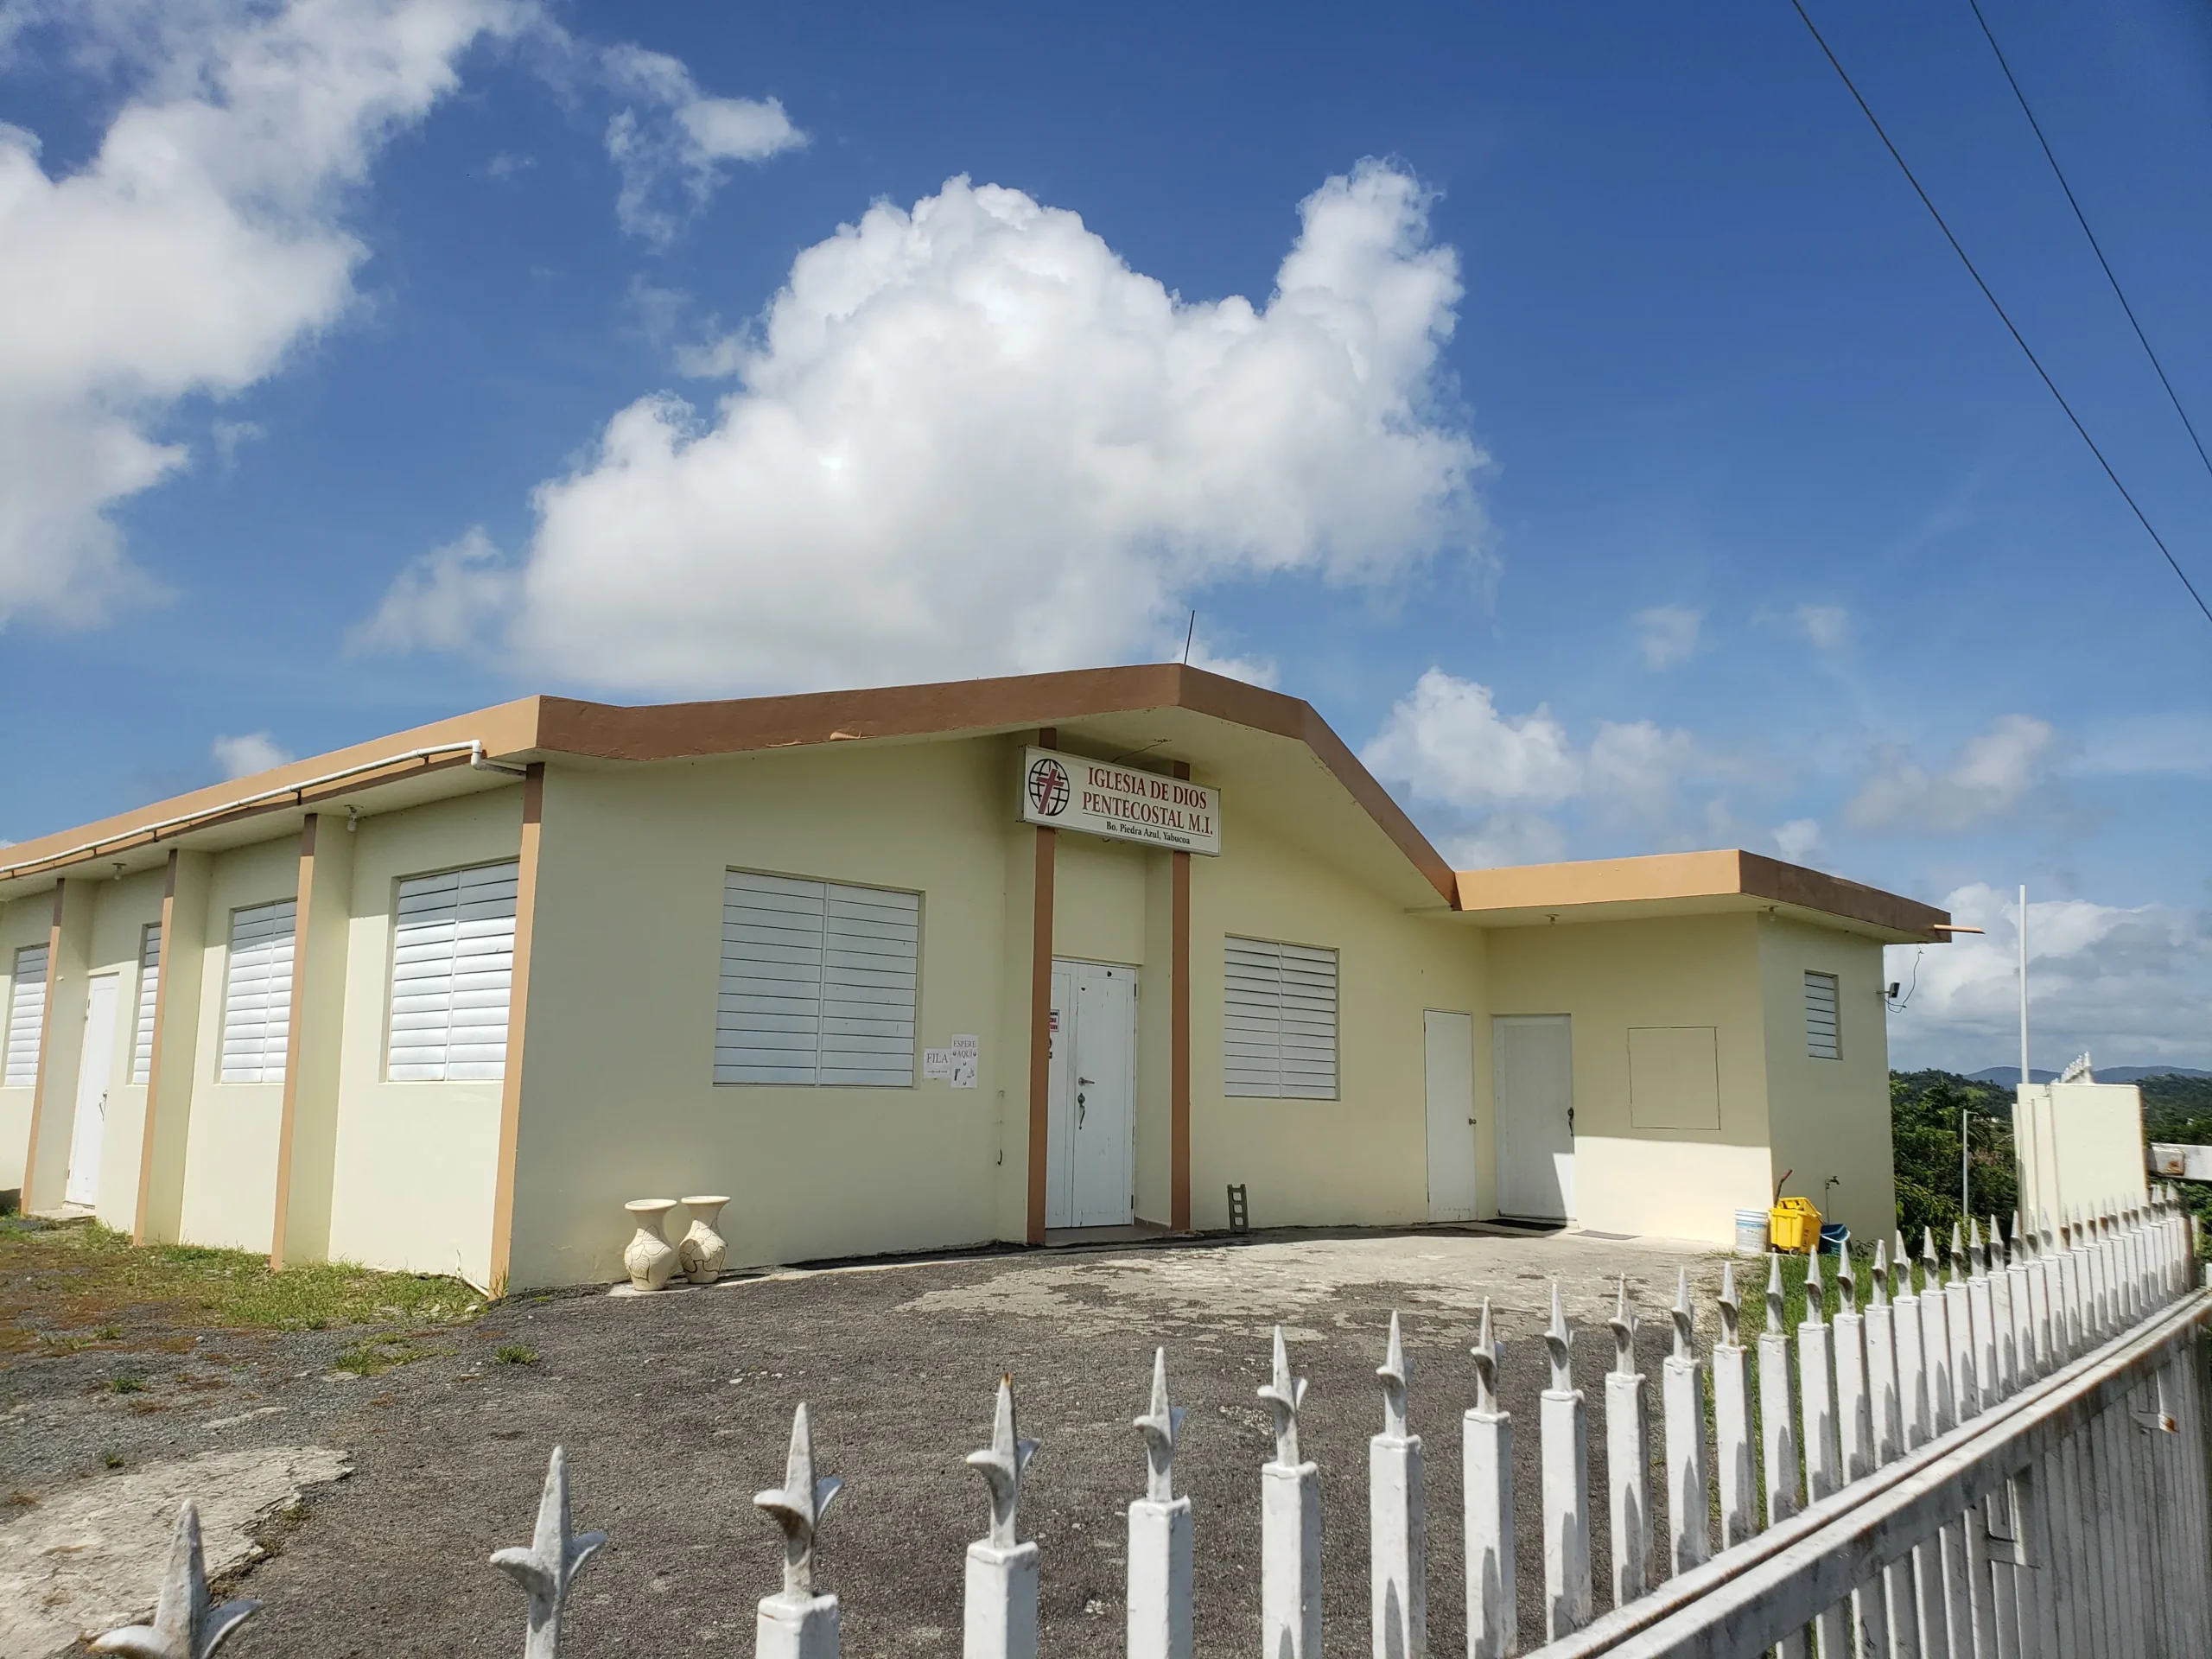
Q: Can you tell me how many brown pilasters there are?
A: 6